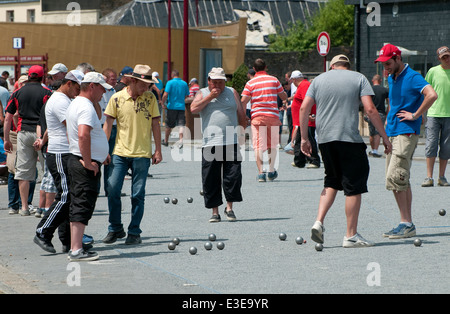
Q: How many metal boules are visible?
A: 15